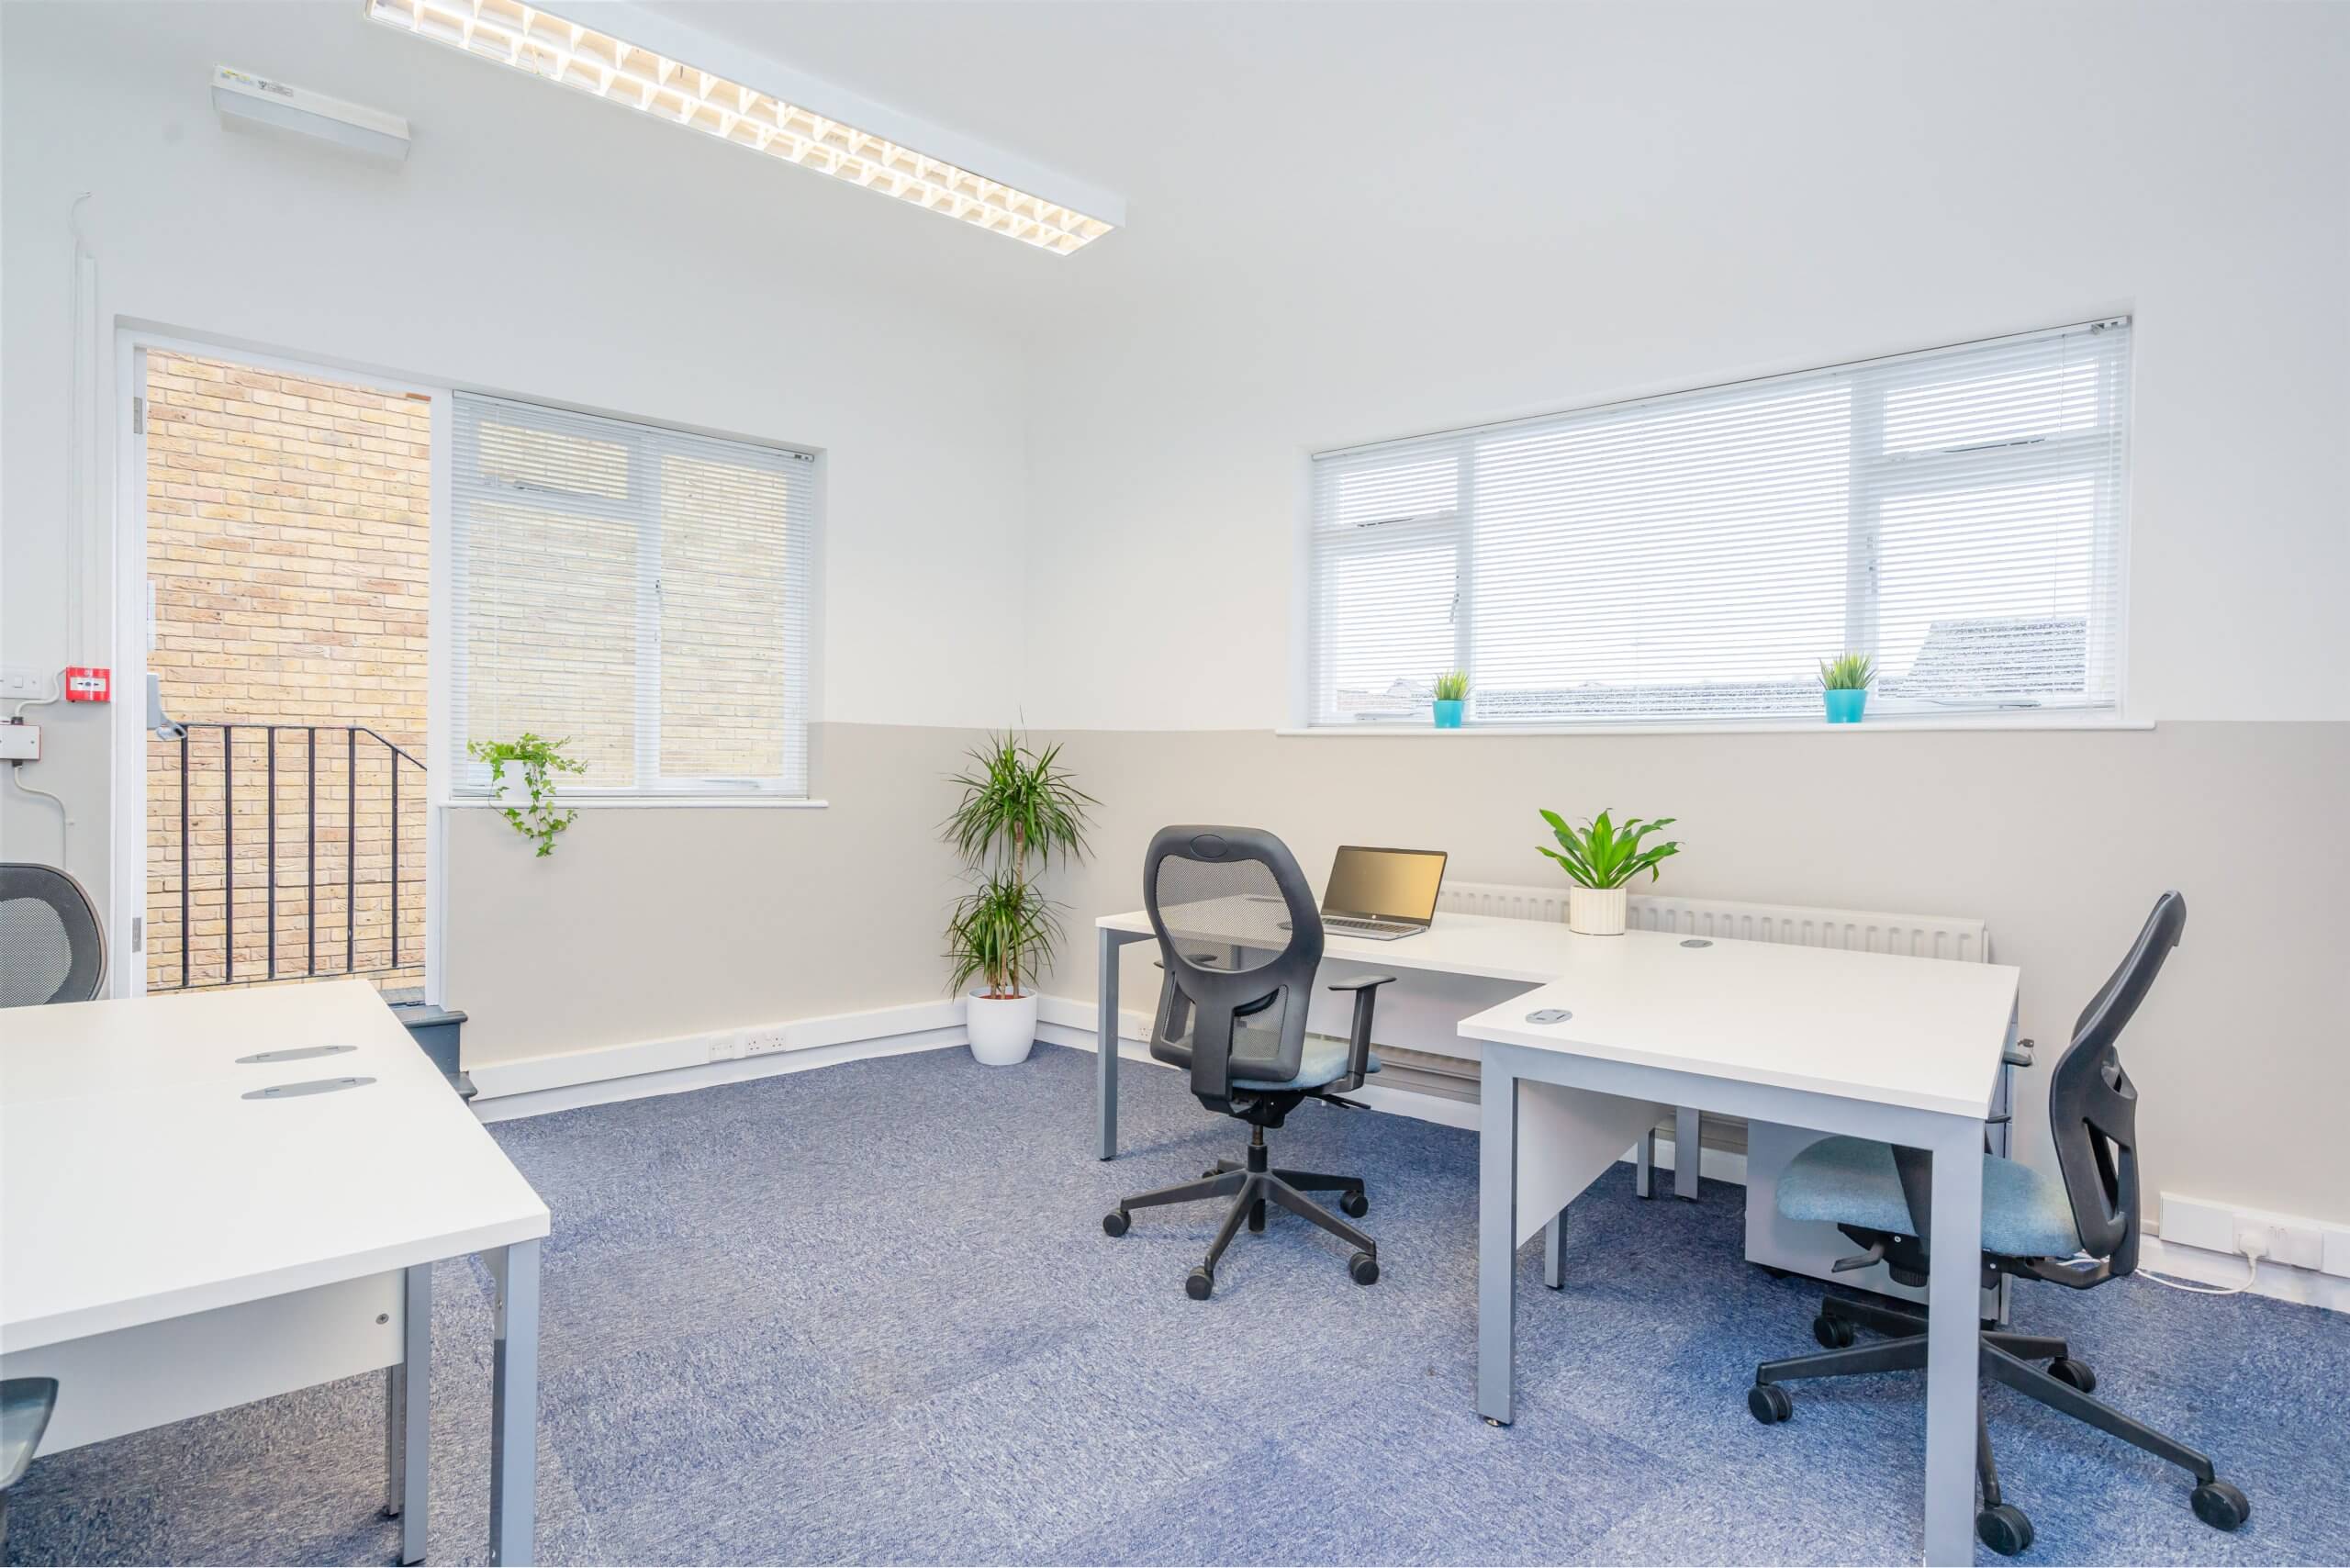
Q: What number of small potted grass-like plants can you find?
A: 2